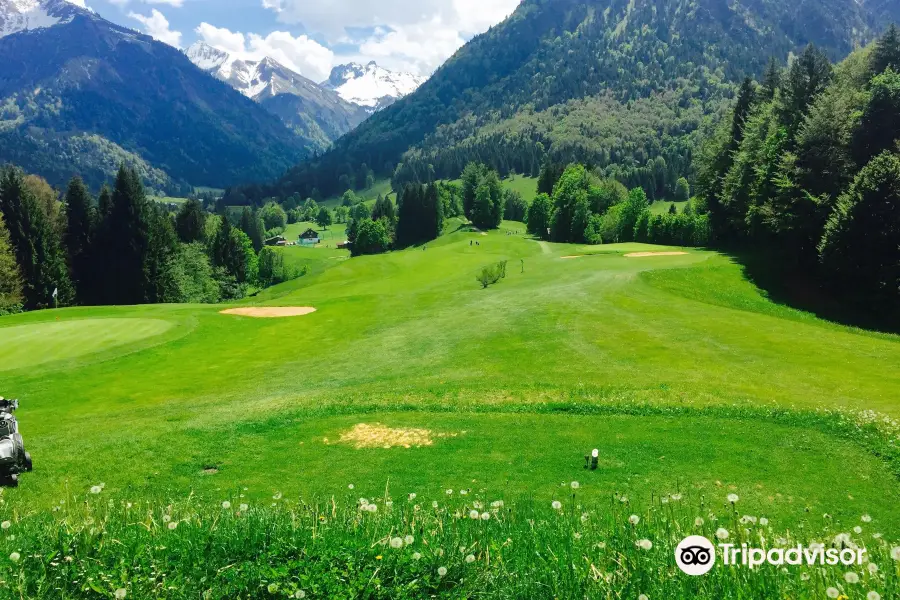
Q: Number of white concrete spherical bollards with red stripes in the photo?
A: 0